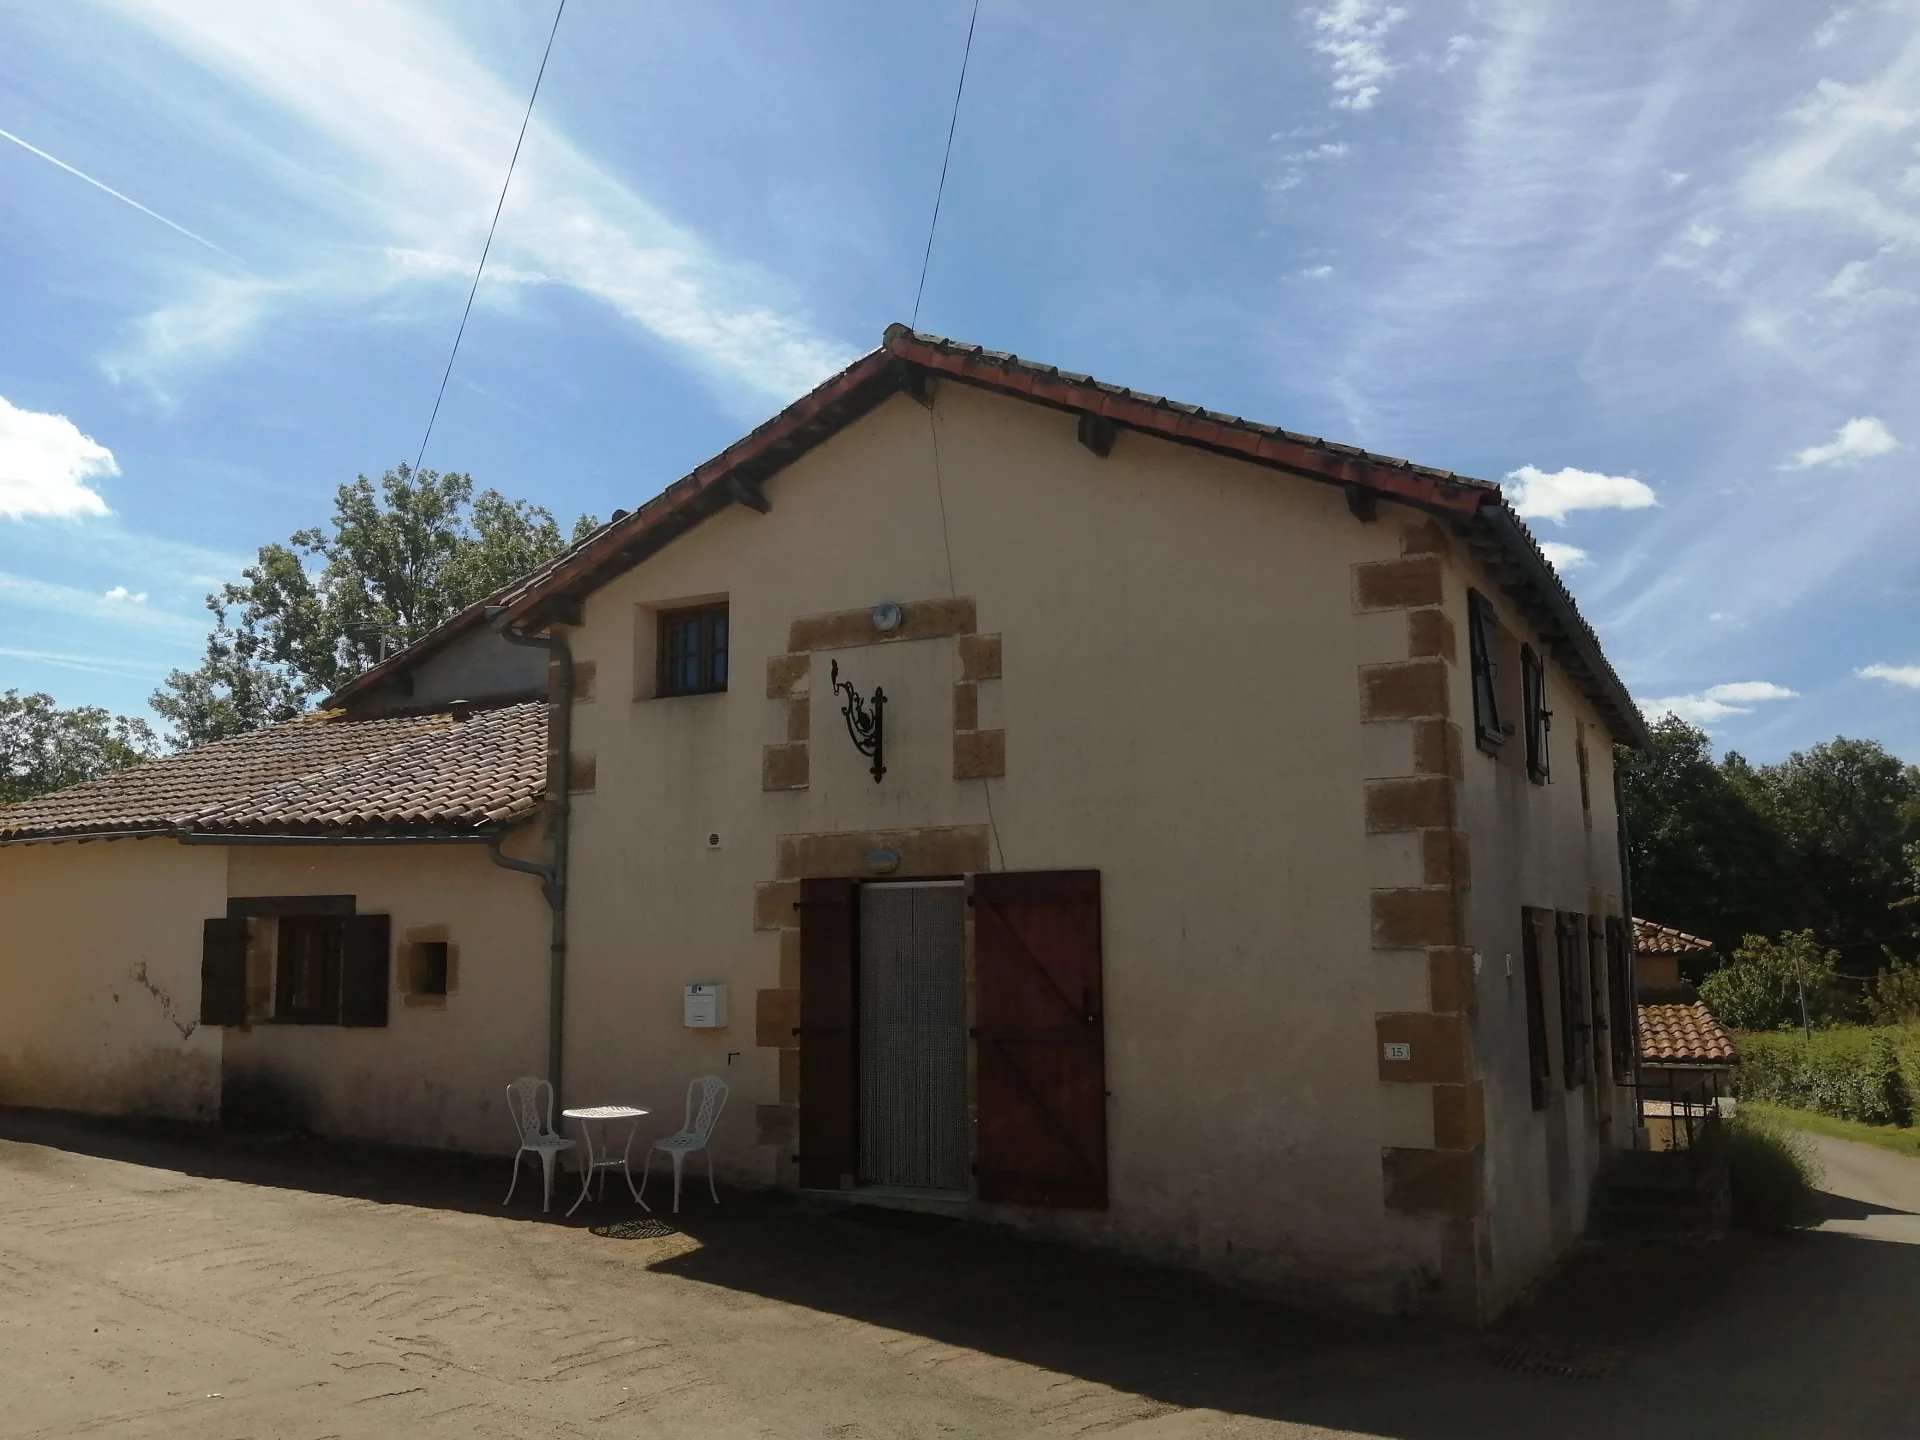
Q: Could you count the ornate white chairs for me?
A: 2